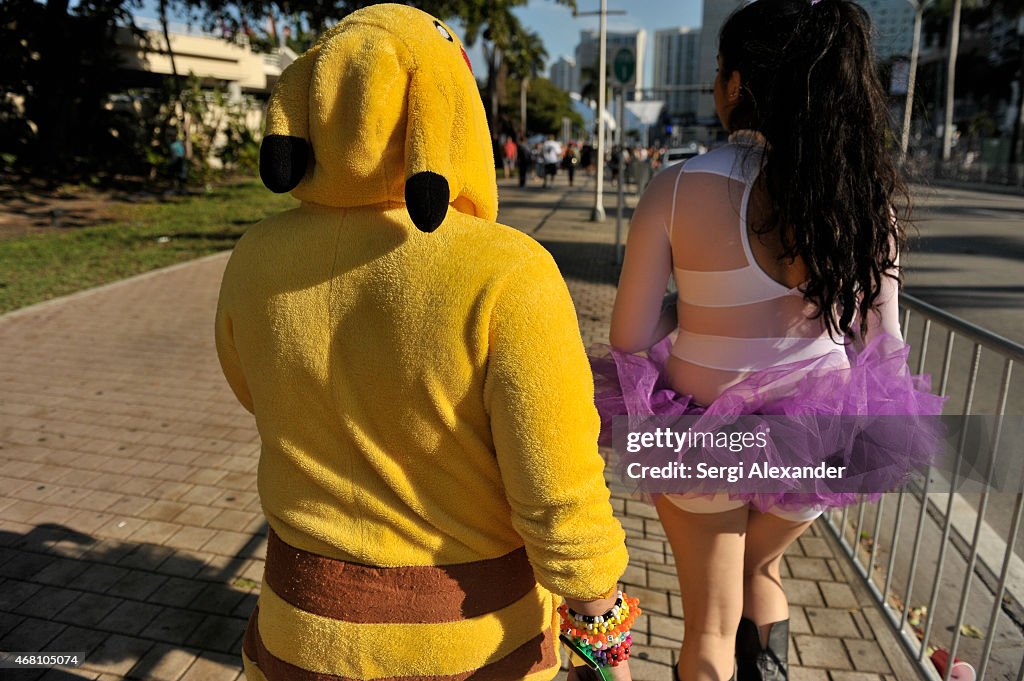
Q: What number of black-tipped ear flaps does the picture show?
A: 2